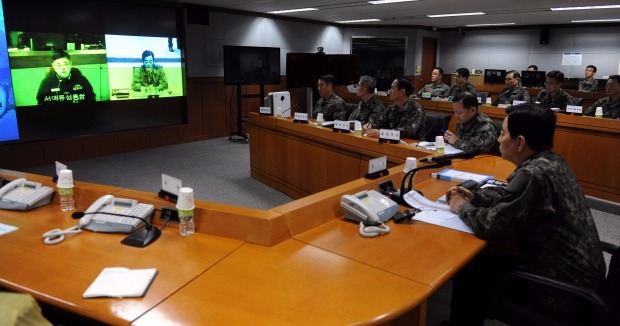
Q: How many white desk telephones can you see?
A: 3